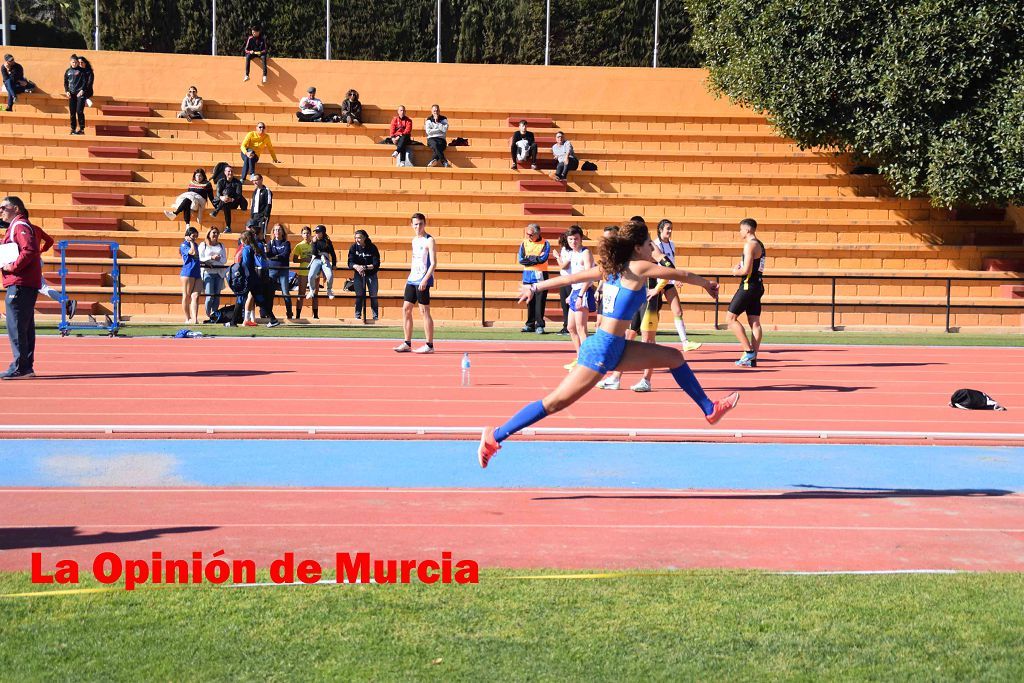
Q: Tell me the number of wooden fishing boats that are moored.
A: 0